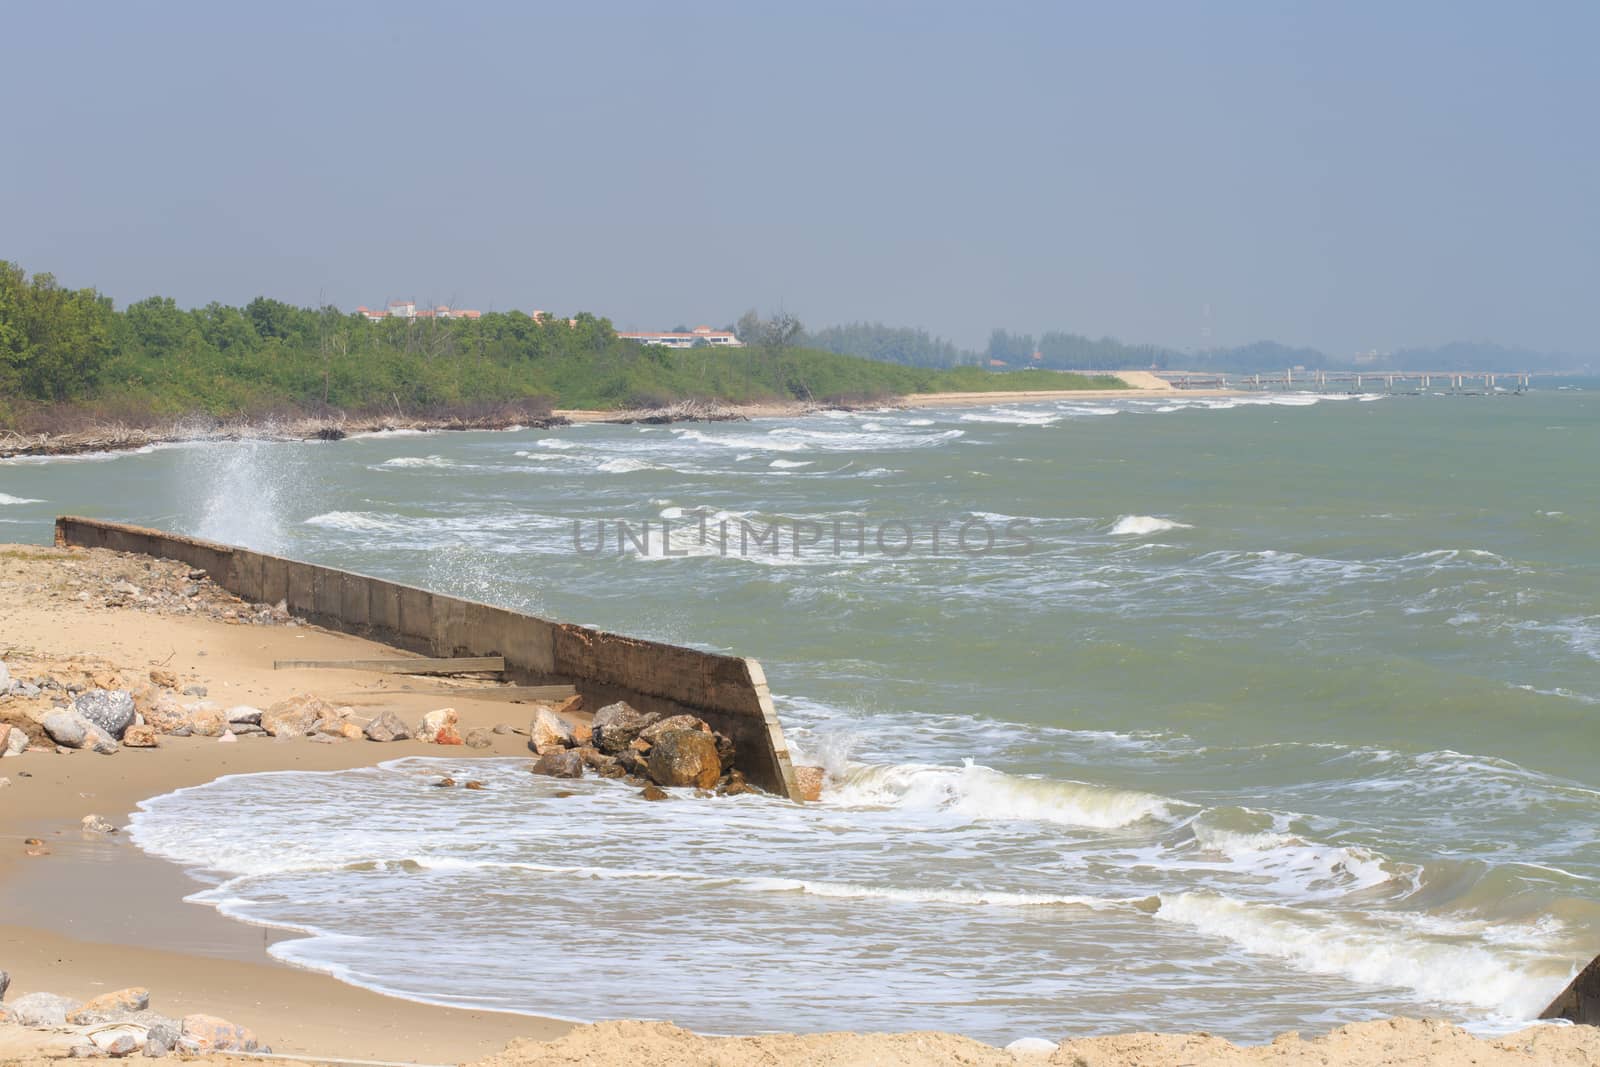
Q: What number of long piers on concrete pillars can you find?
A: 1